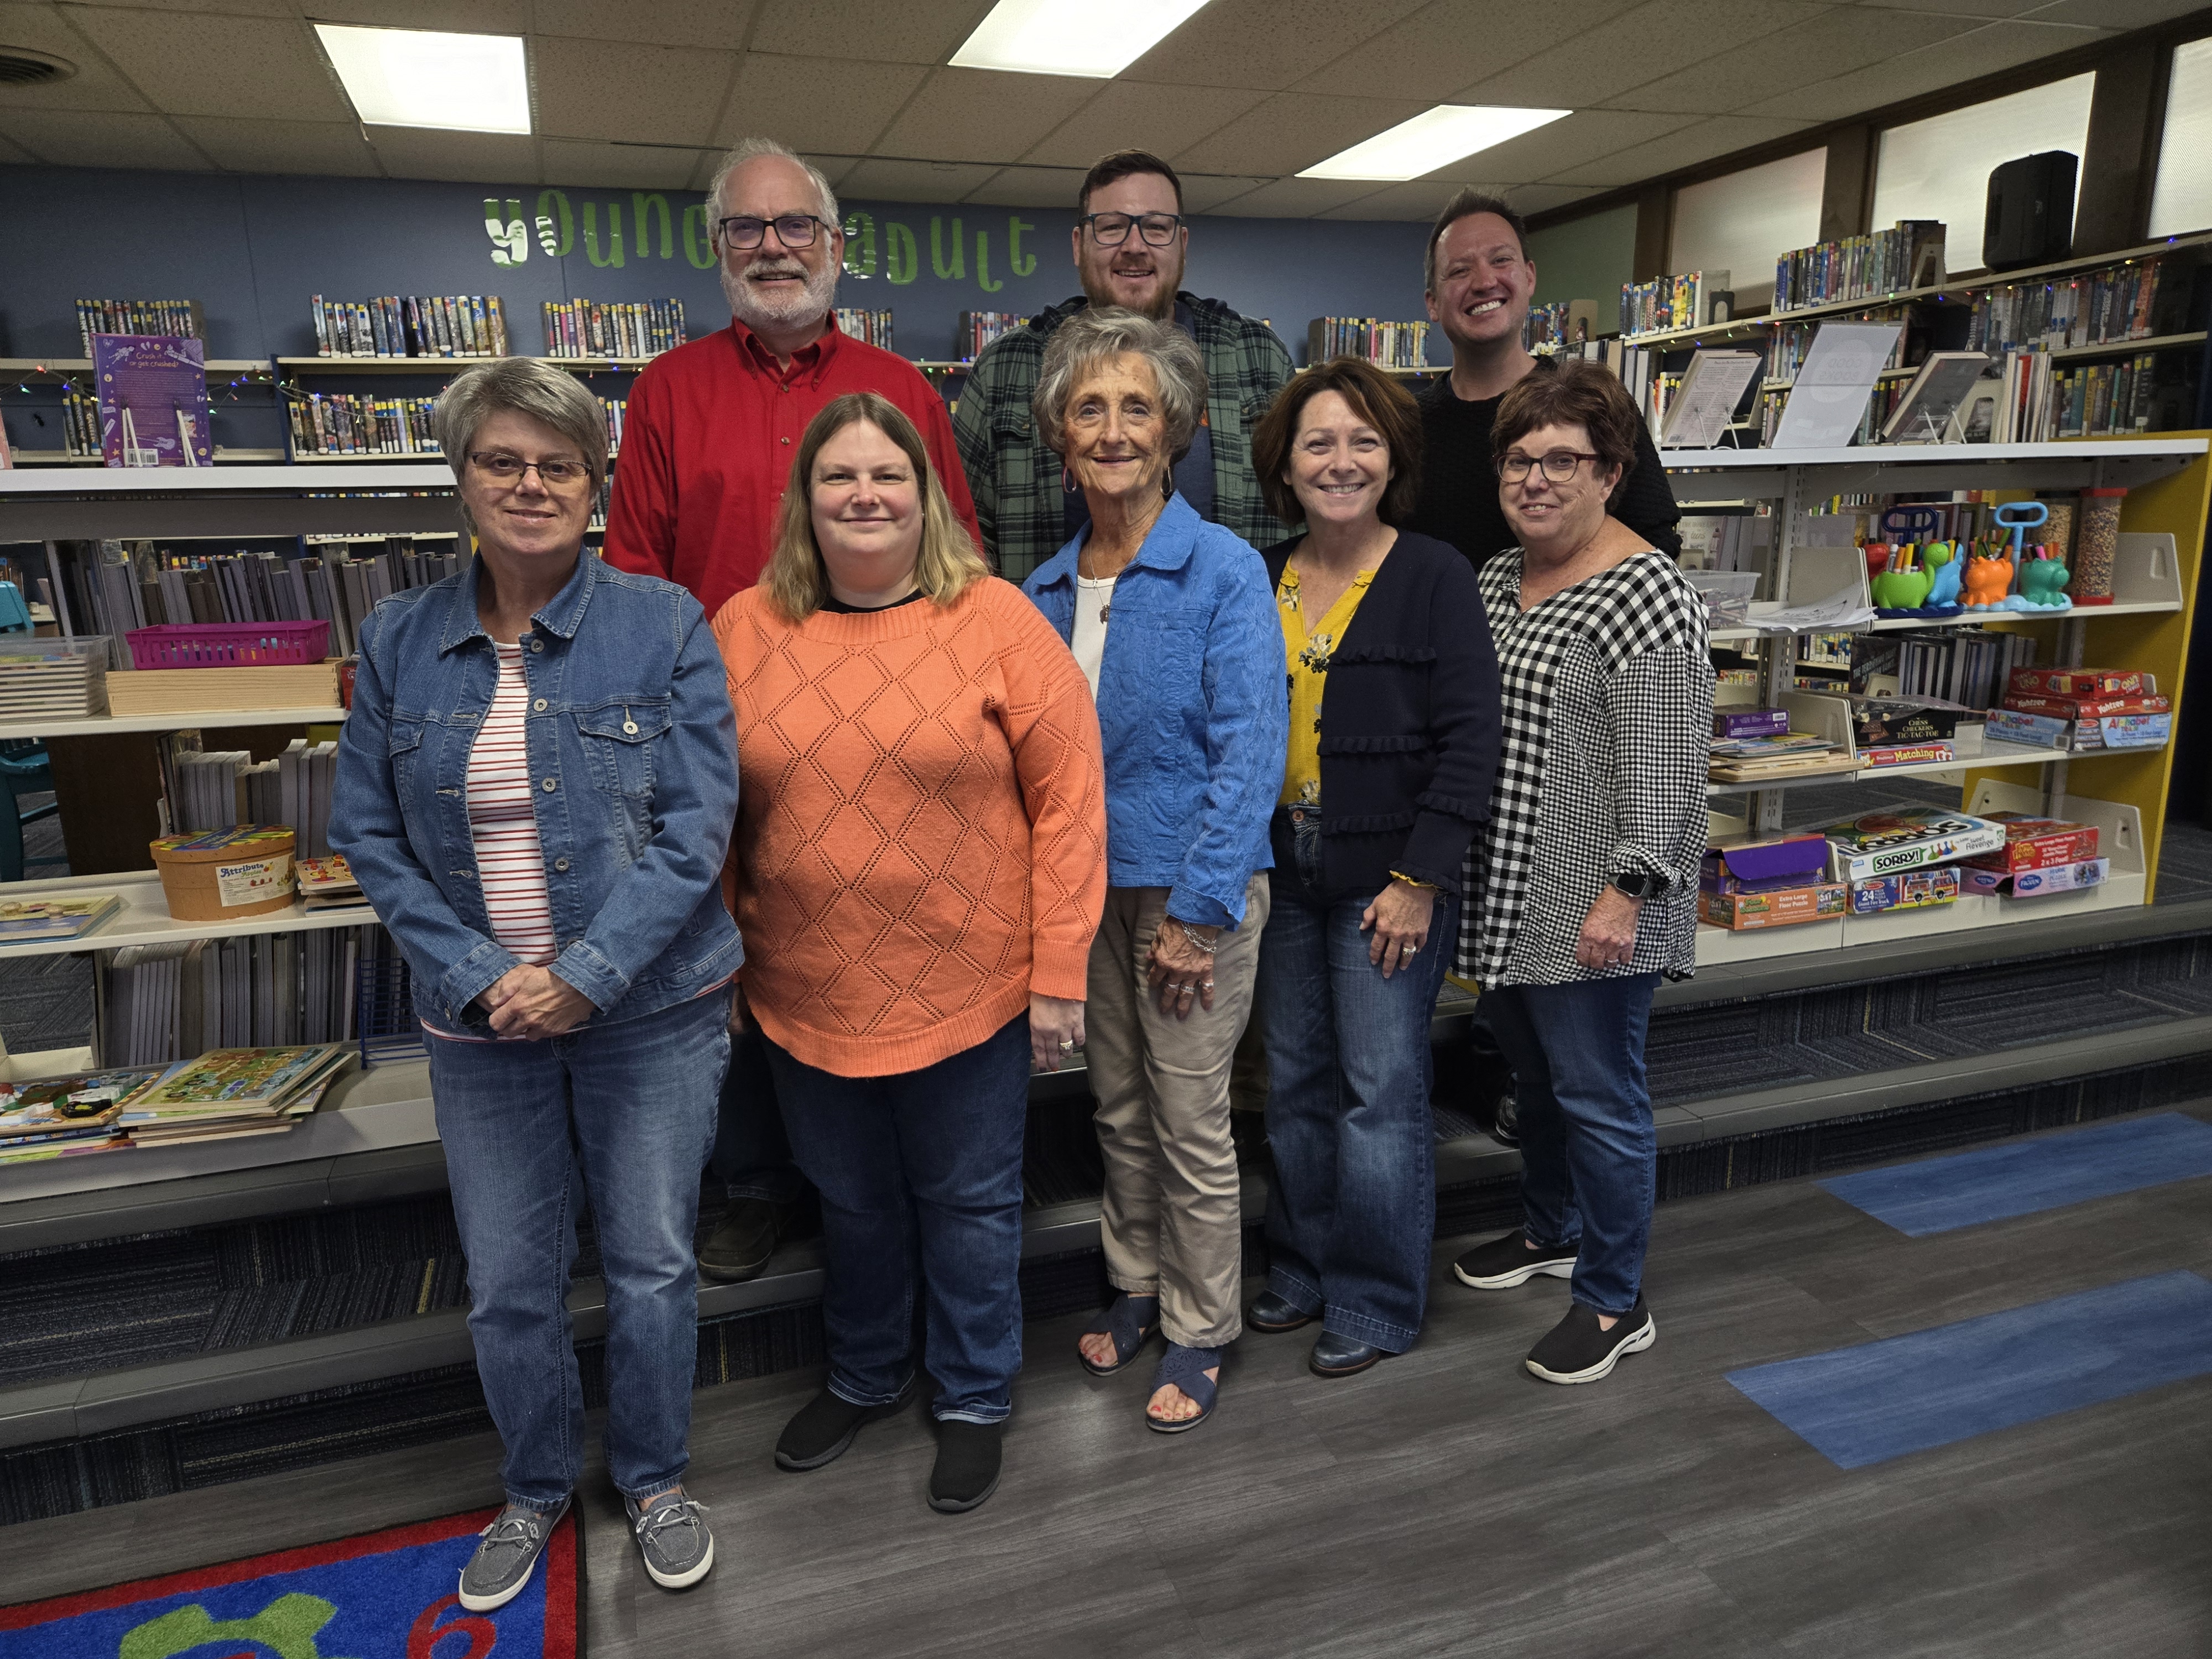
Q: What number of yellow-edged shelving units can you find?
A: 1